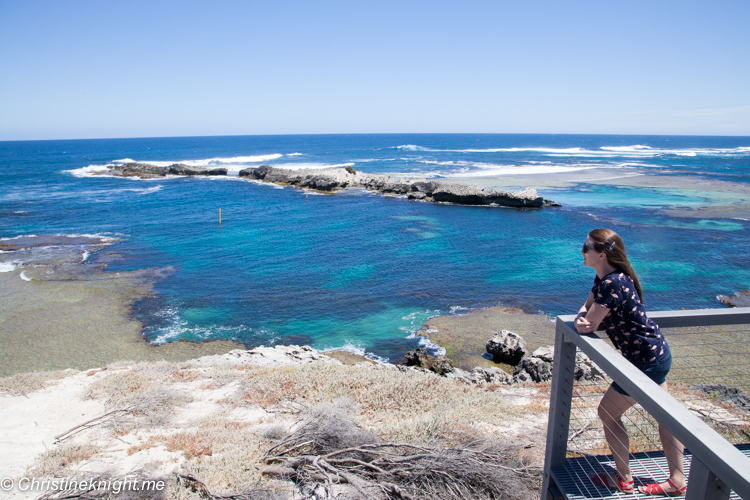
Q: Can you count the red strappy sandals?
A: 2